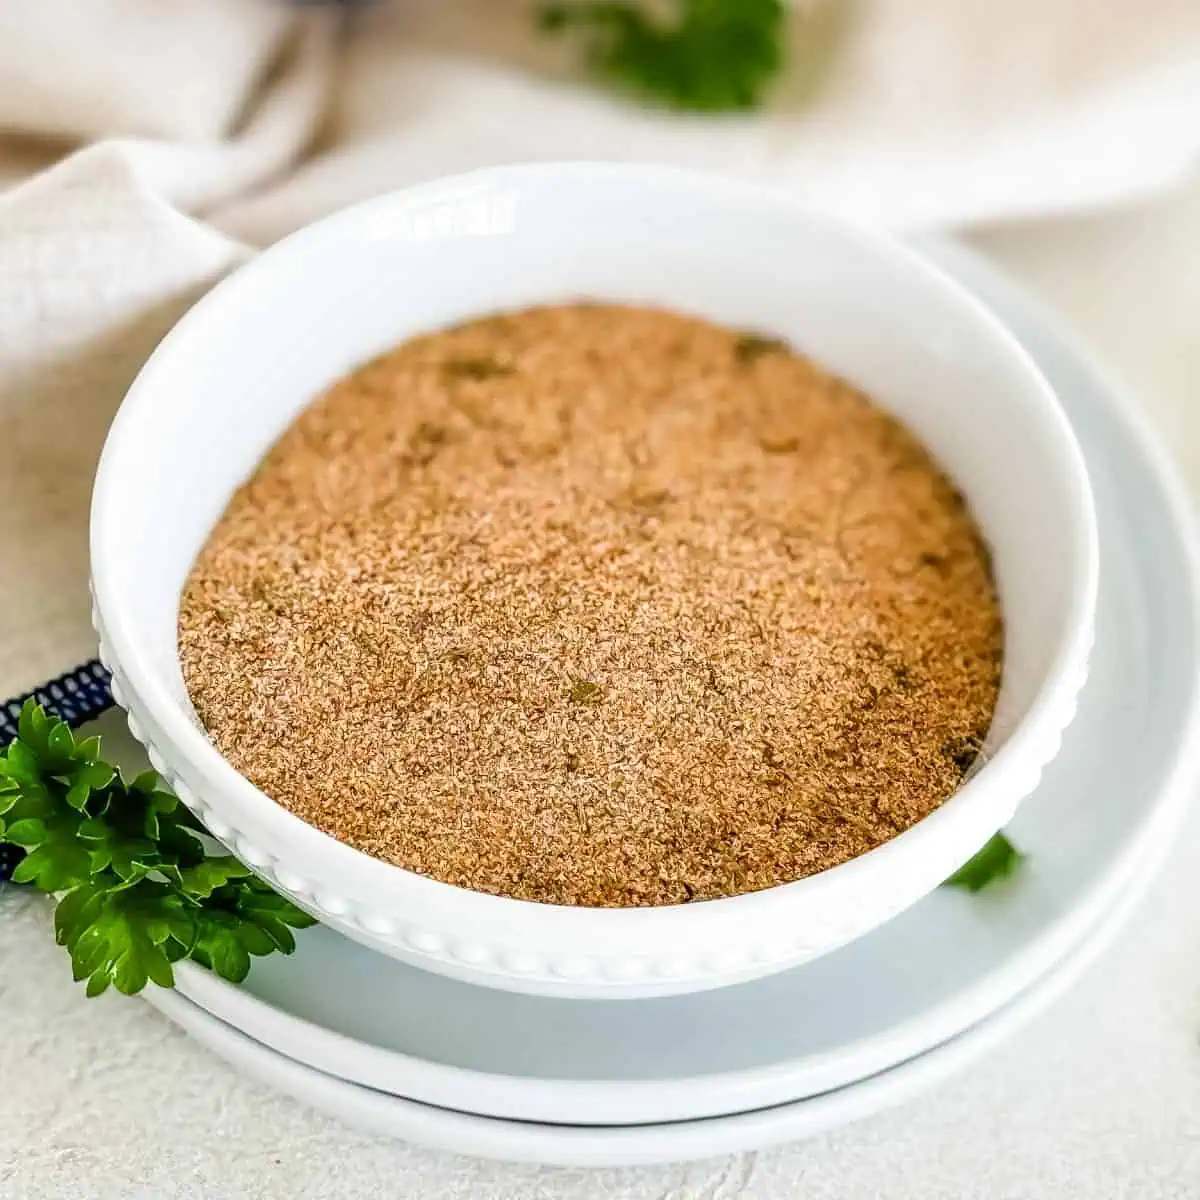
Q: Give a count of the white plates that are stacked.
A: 2